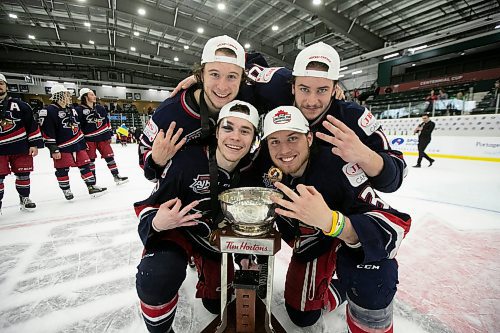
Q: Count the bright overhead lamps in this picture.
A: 15